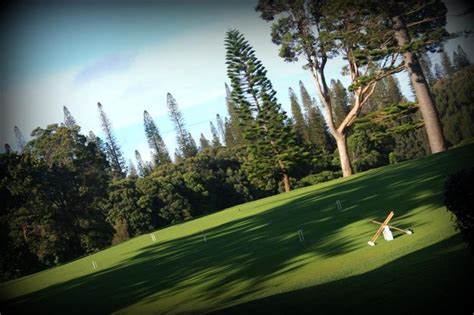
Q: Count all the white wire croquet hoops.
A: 5